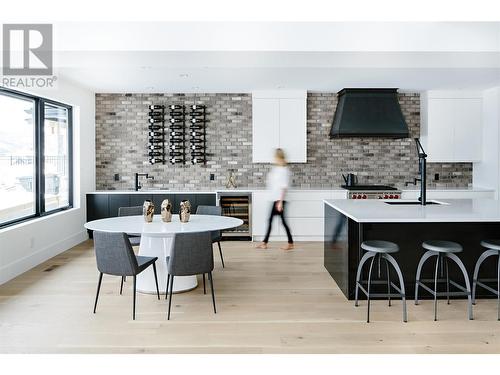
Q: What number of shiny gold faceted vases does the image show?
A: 3